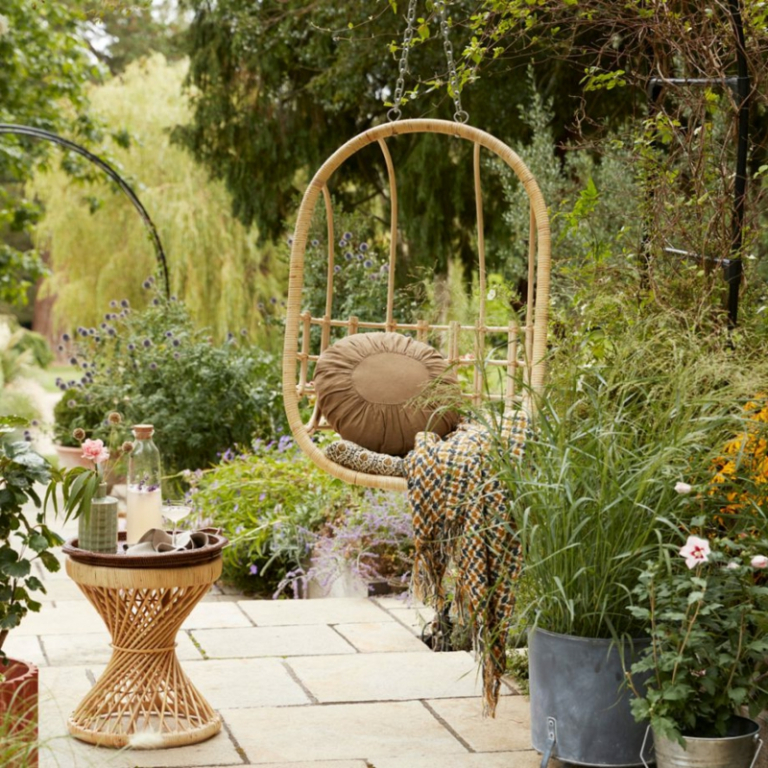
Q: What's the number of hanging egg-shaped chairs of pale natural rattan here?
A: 1